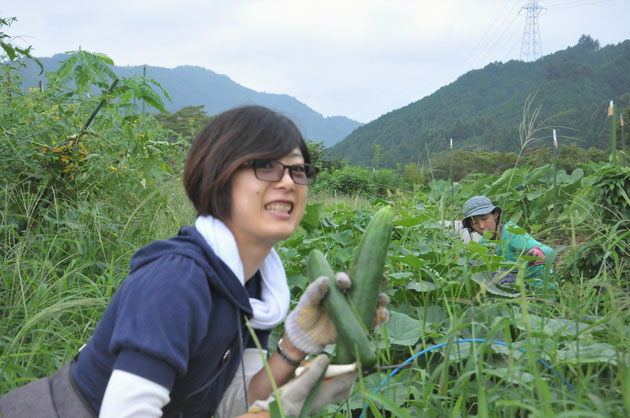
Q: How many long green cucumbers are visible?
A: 2